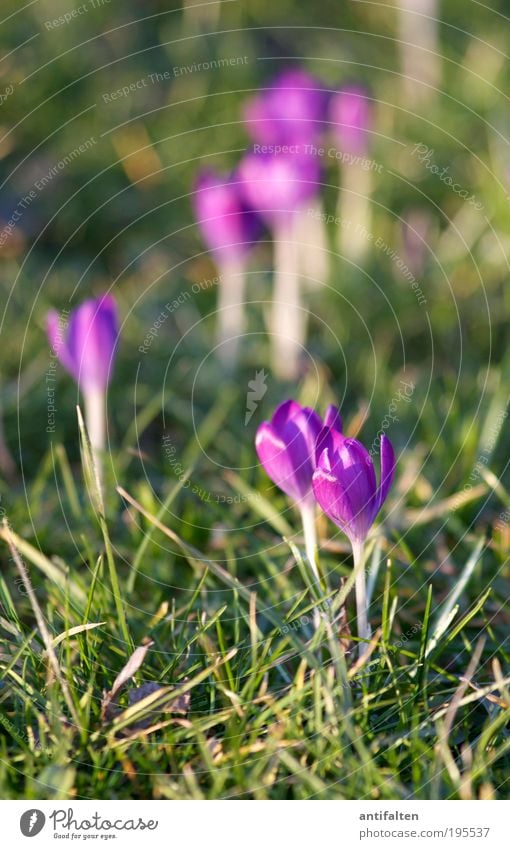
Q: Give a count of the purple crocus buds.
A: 7